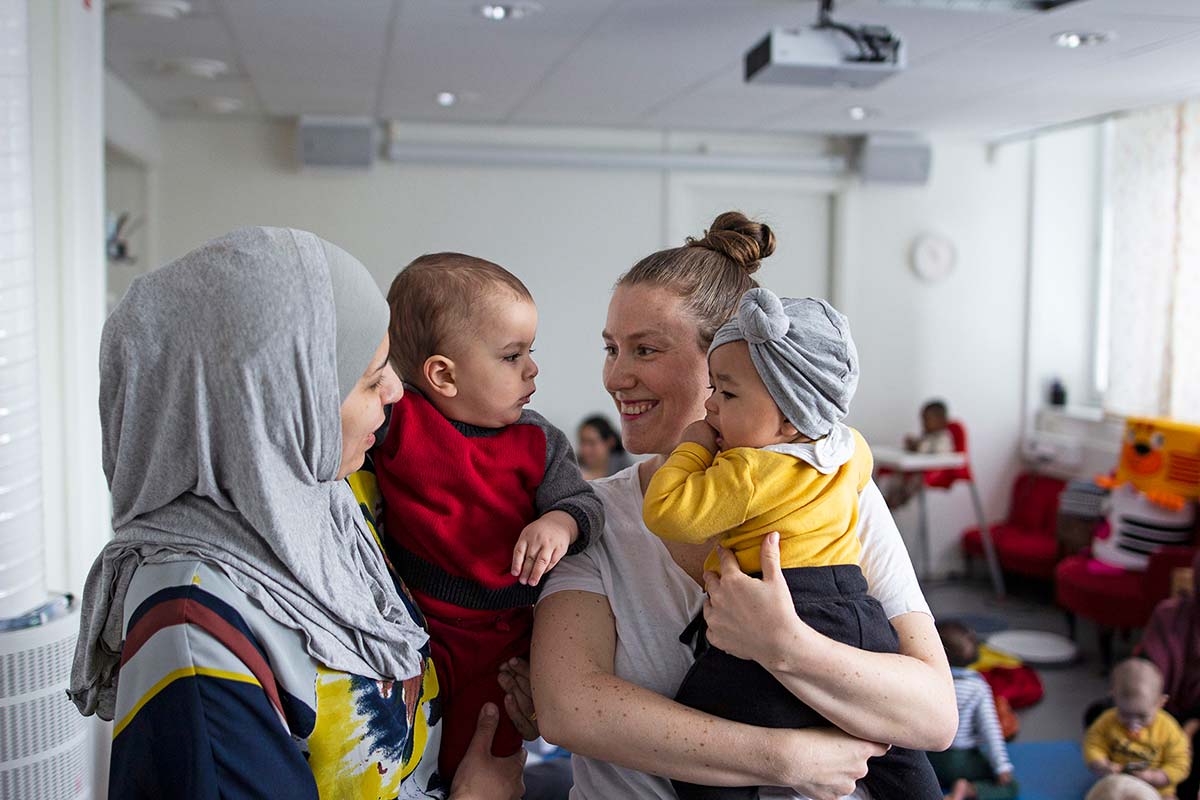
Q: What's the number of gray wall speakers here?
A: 2